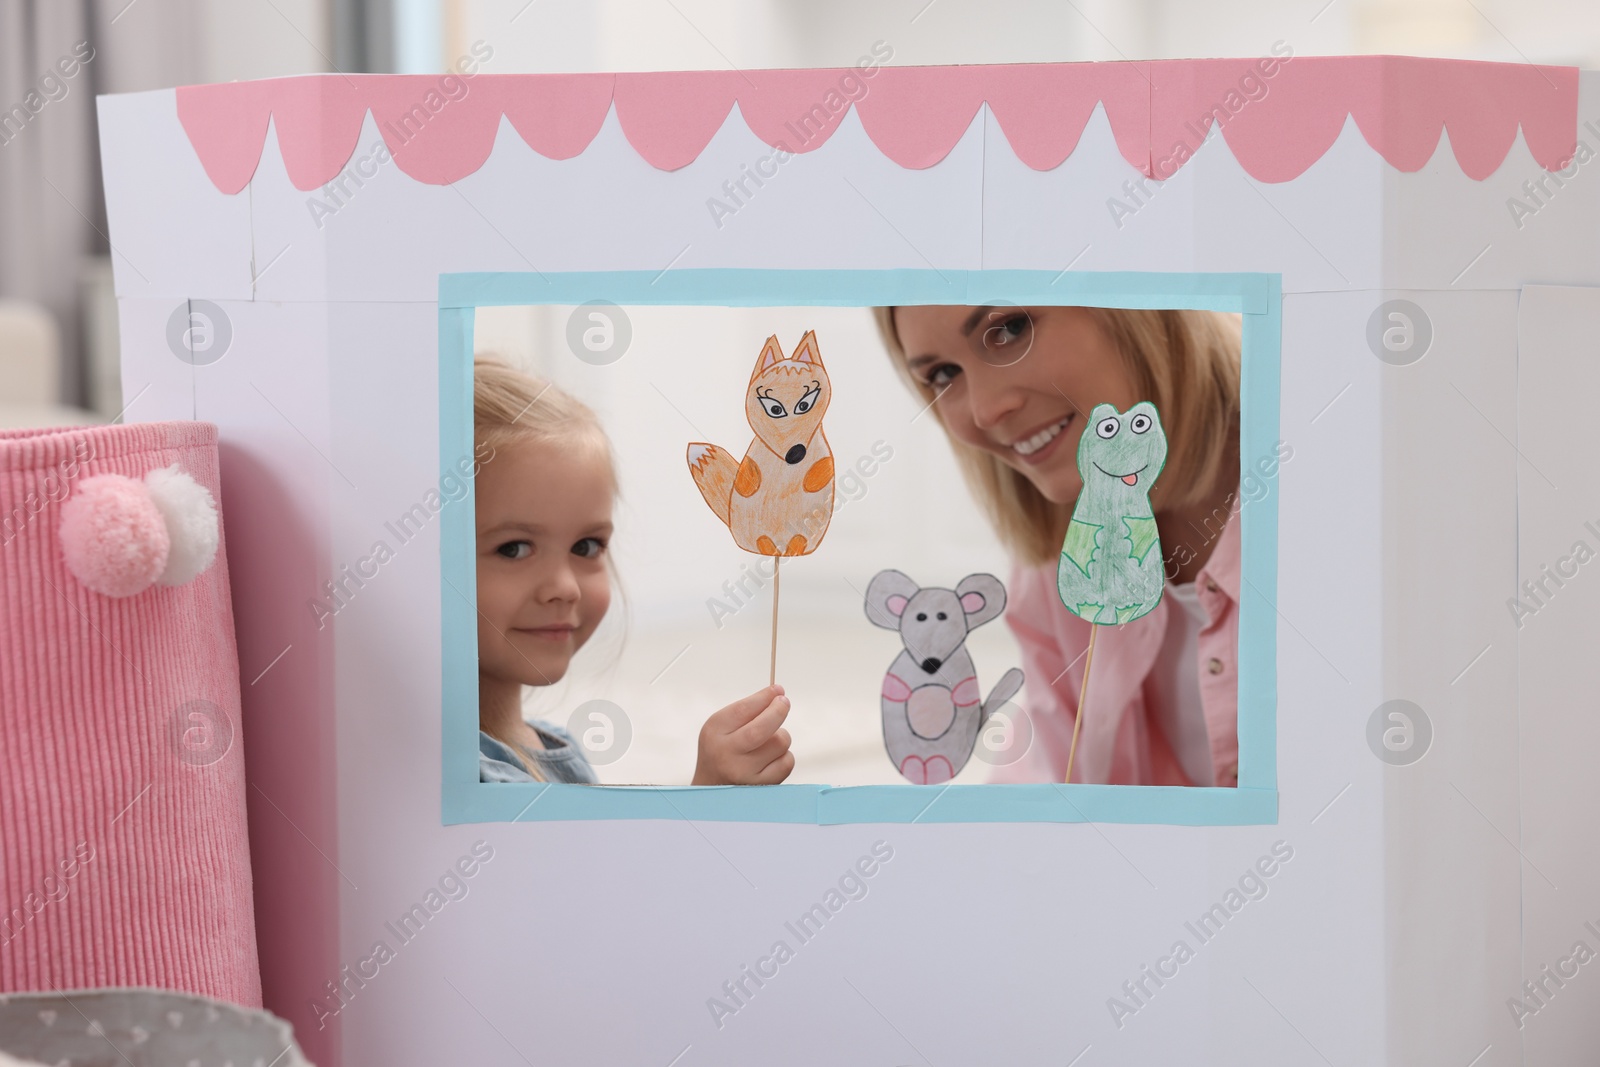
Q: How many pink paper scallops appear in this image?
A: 13